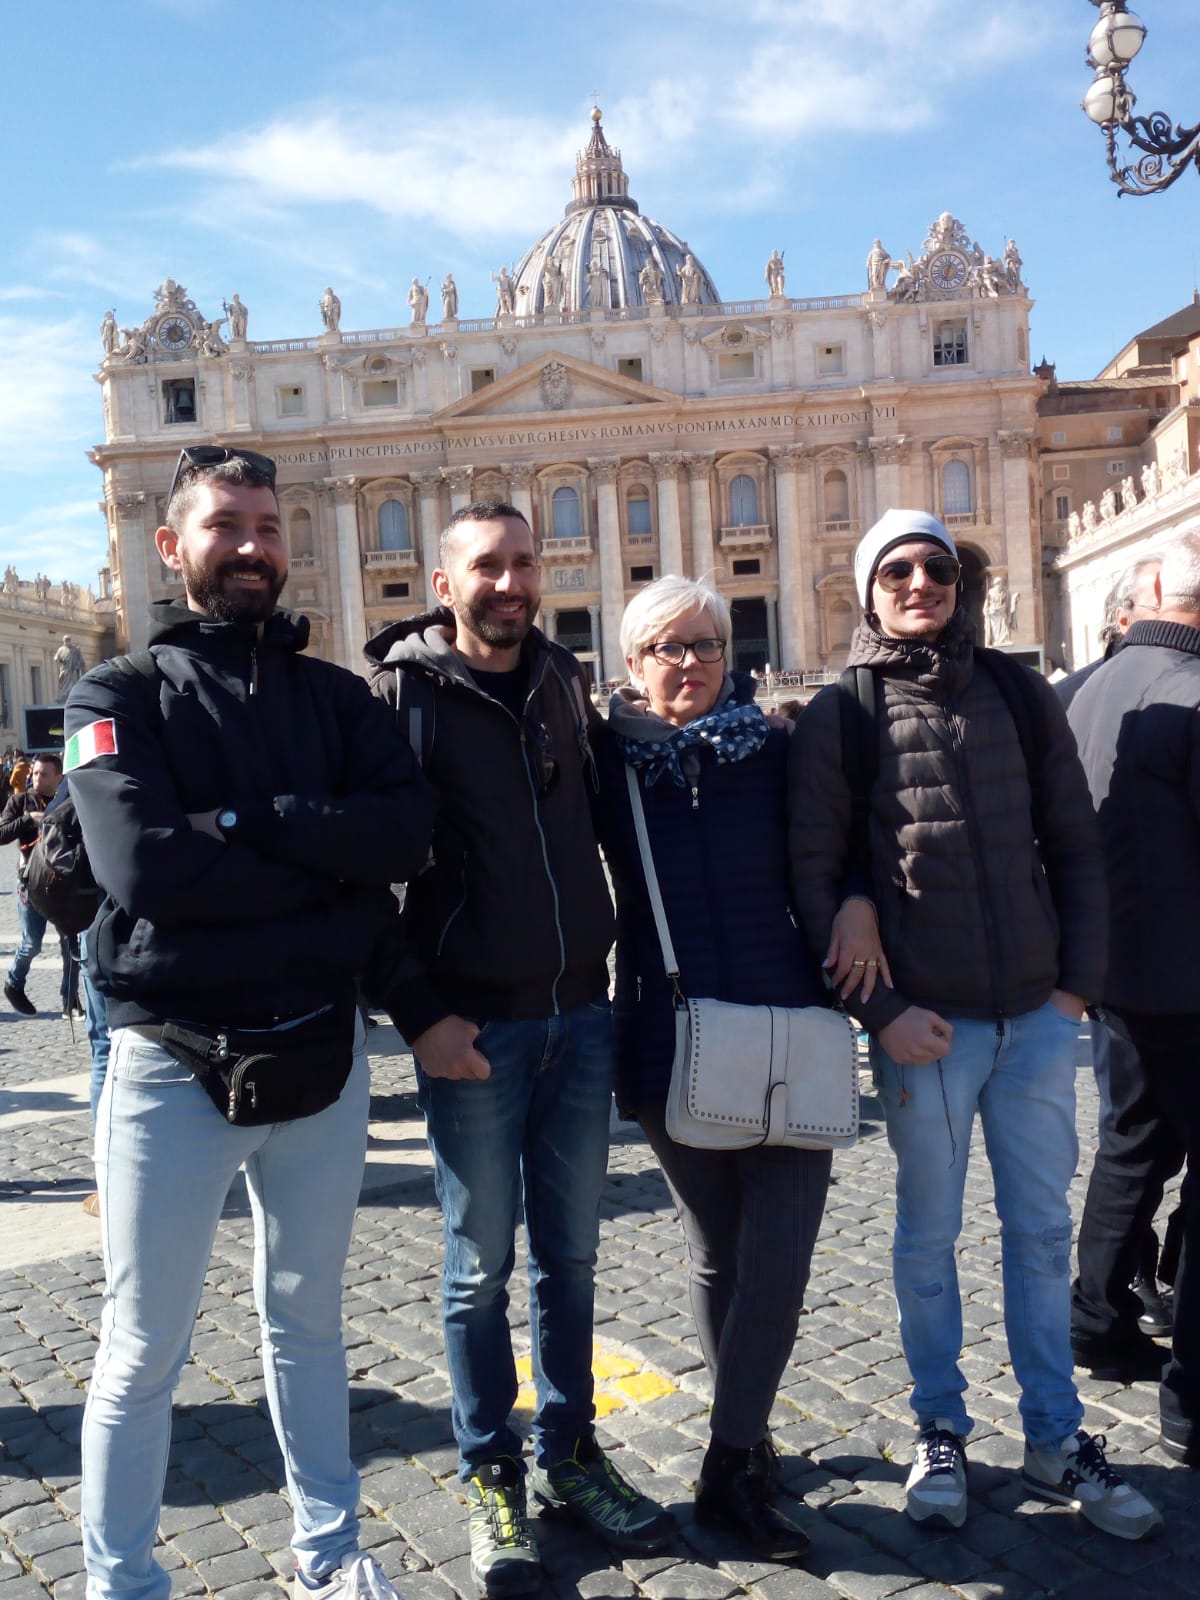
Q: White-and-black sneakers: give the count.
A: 2